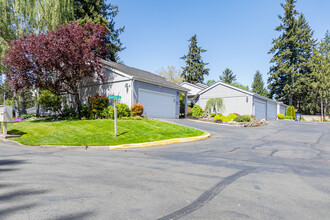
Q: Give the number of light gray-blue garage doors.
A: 4